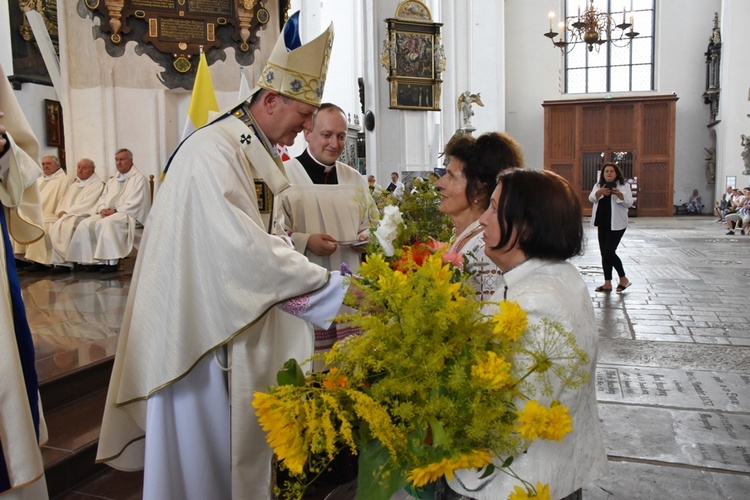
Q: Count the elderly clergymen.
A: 3